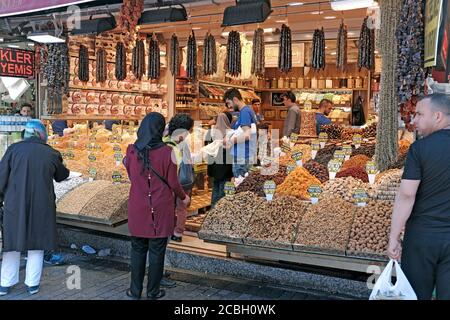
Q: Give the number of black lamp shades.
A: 3